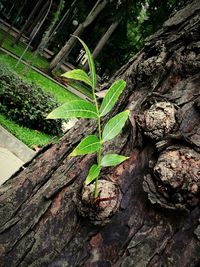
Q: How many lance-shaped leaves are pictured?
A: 8